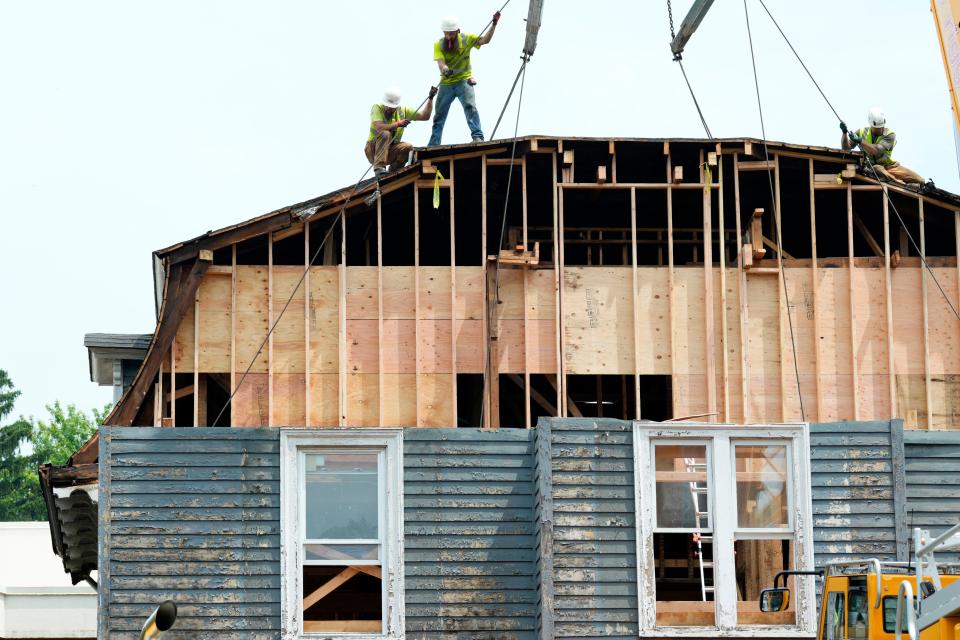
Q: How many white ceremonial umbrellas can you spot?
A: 0